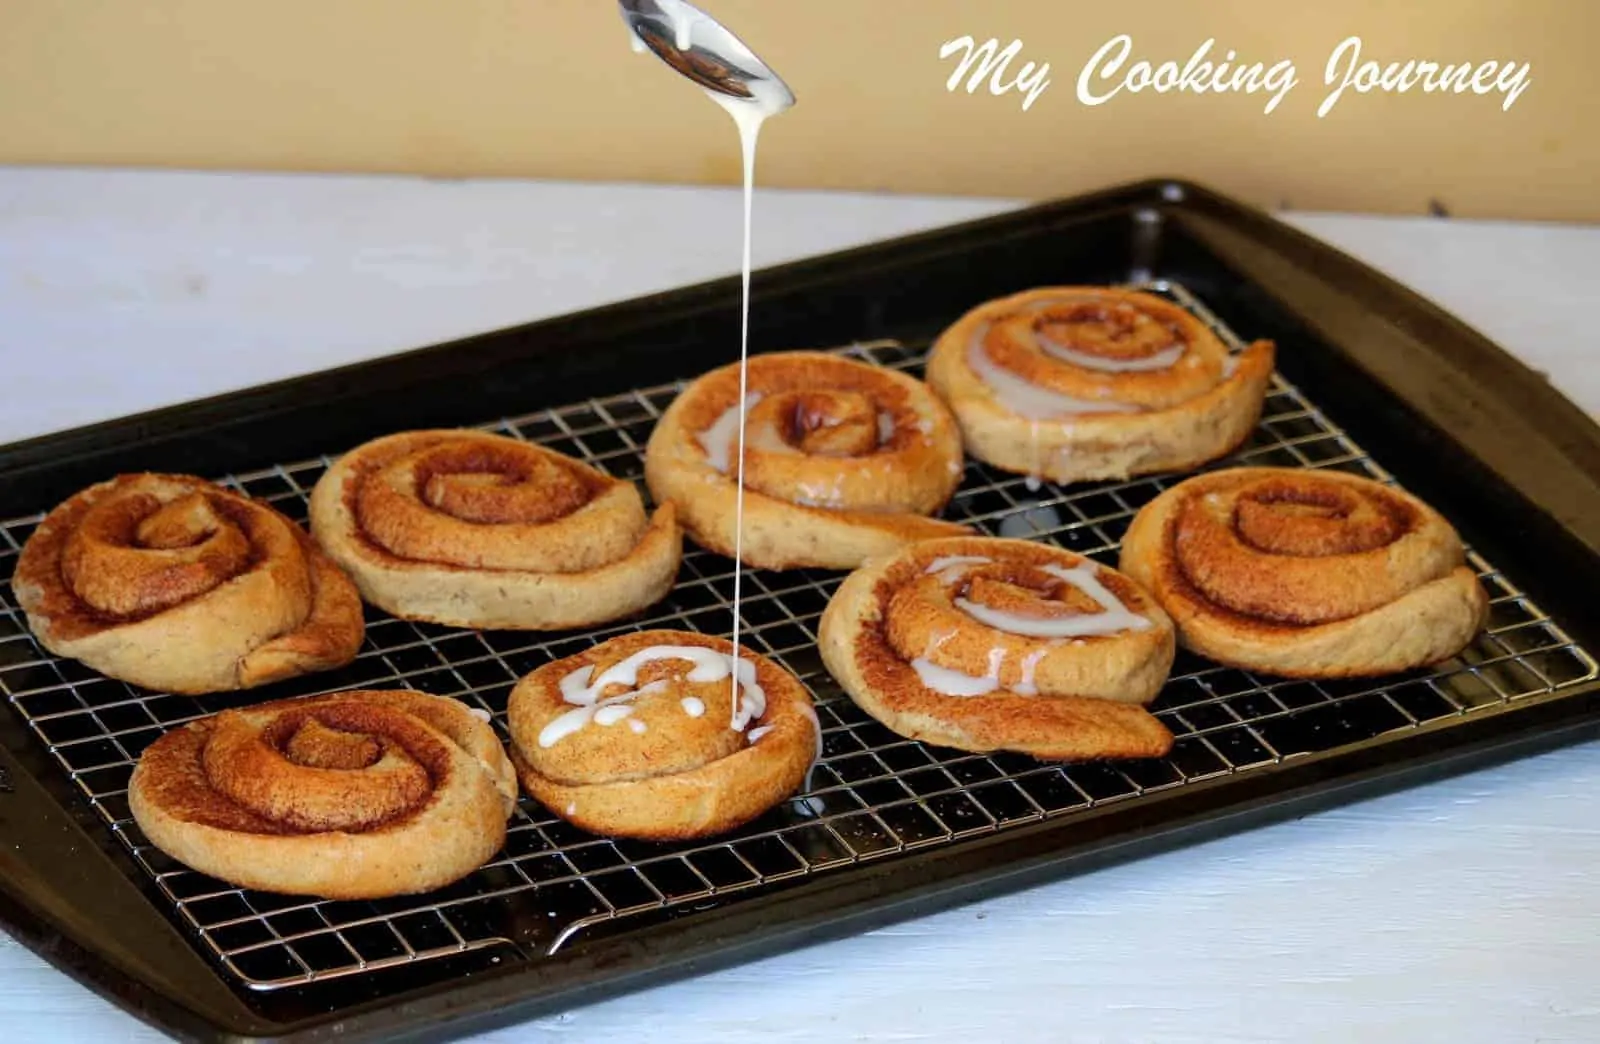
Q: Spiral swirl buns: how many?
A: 8